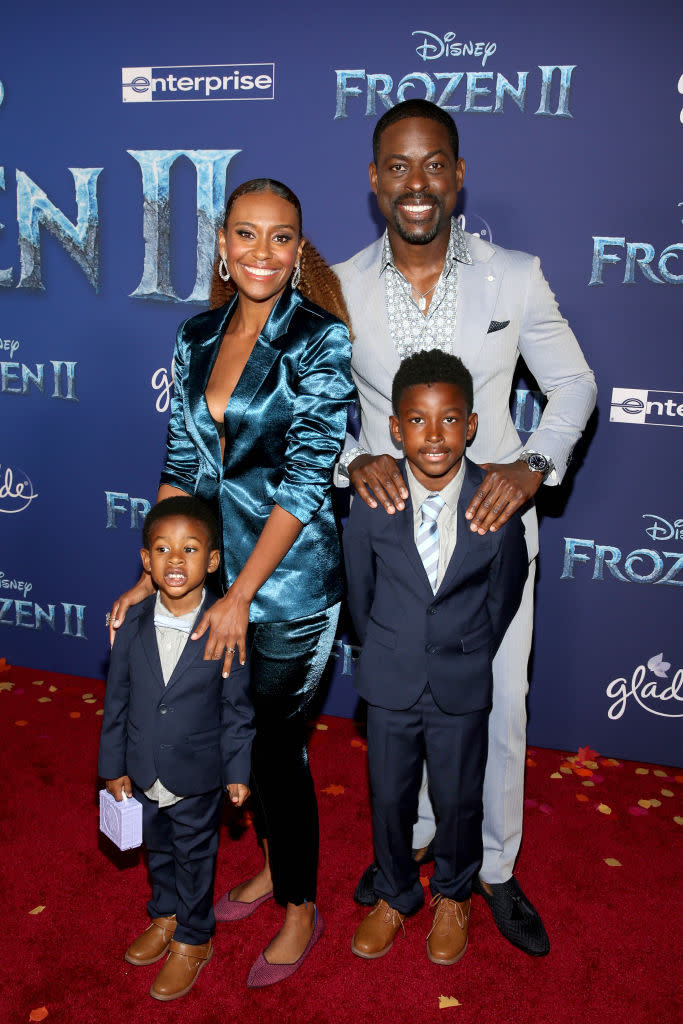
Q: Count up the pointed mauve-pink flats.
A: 2